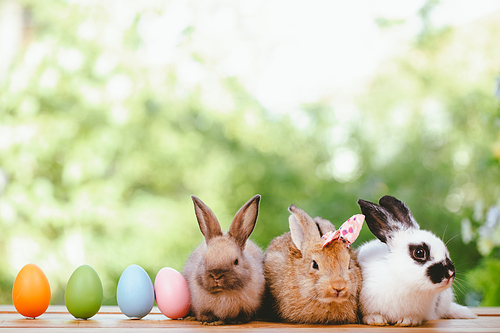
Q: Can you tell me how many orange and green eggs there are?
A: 2